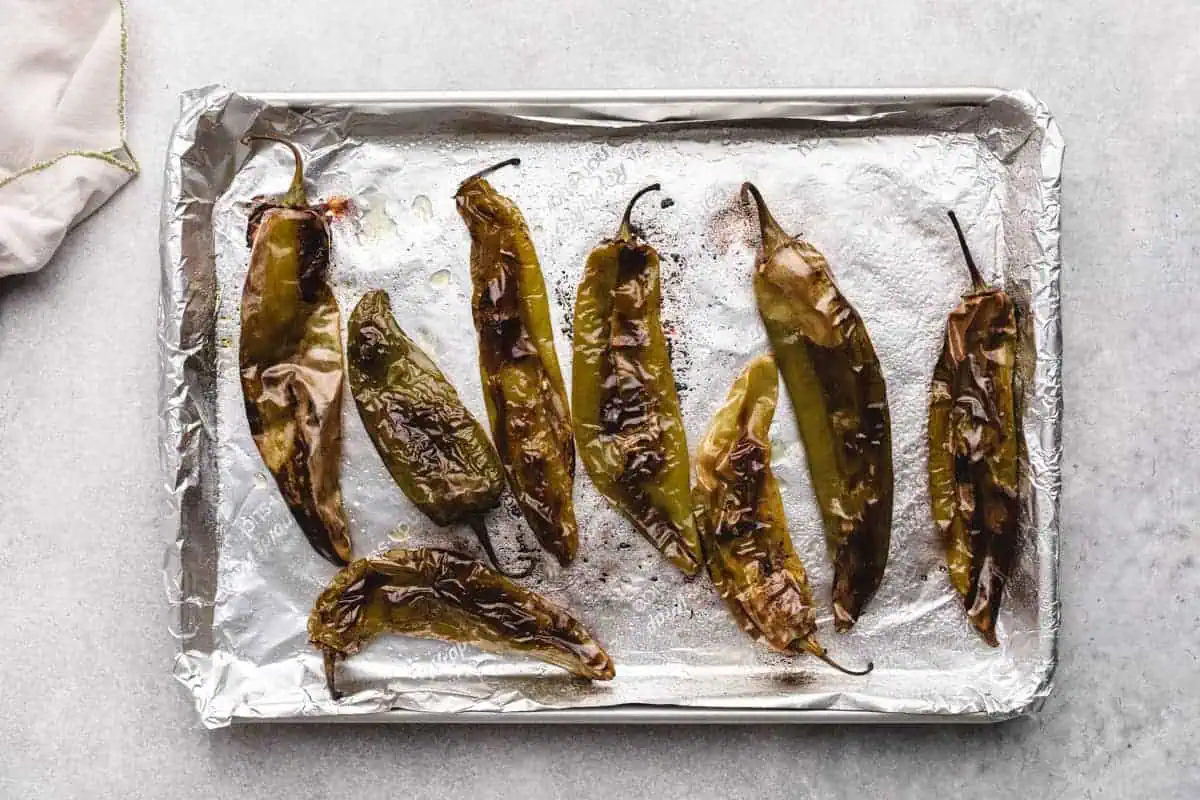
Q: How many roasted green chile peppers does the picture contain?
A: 8